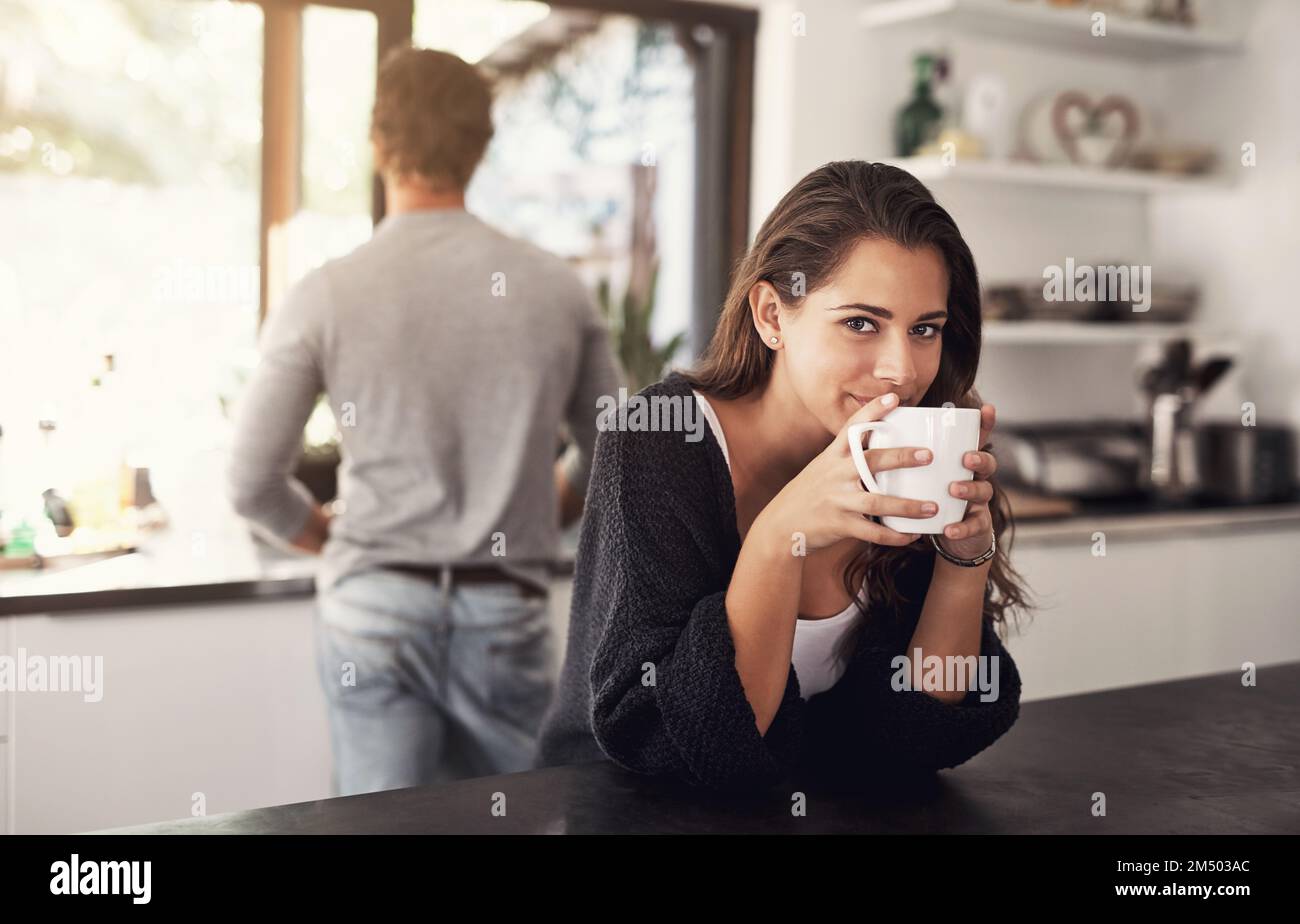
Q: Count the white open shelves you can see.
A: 3